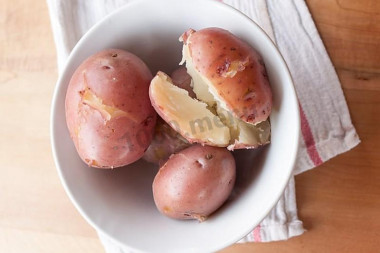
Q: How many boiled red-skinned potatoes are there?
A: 4